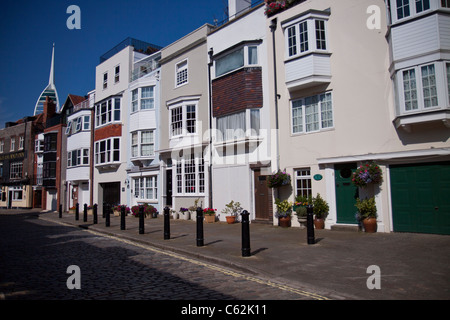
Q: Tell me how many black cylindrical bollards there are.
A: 11